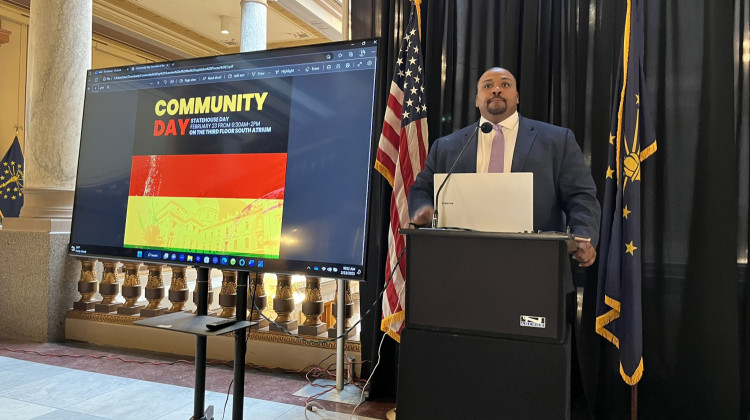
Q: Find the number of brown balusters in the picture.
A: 11